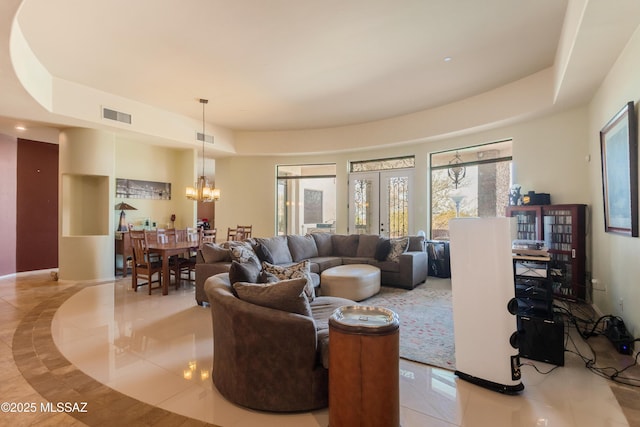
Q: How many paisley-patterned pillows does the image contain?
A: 3